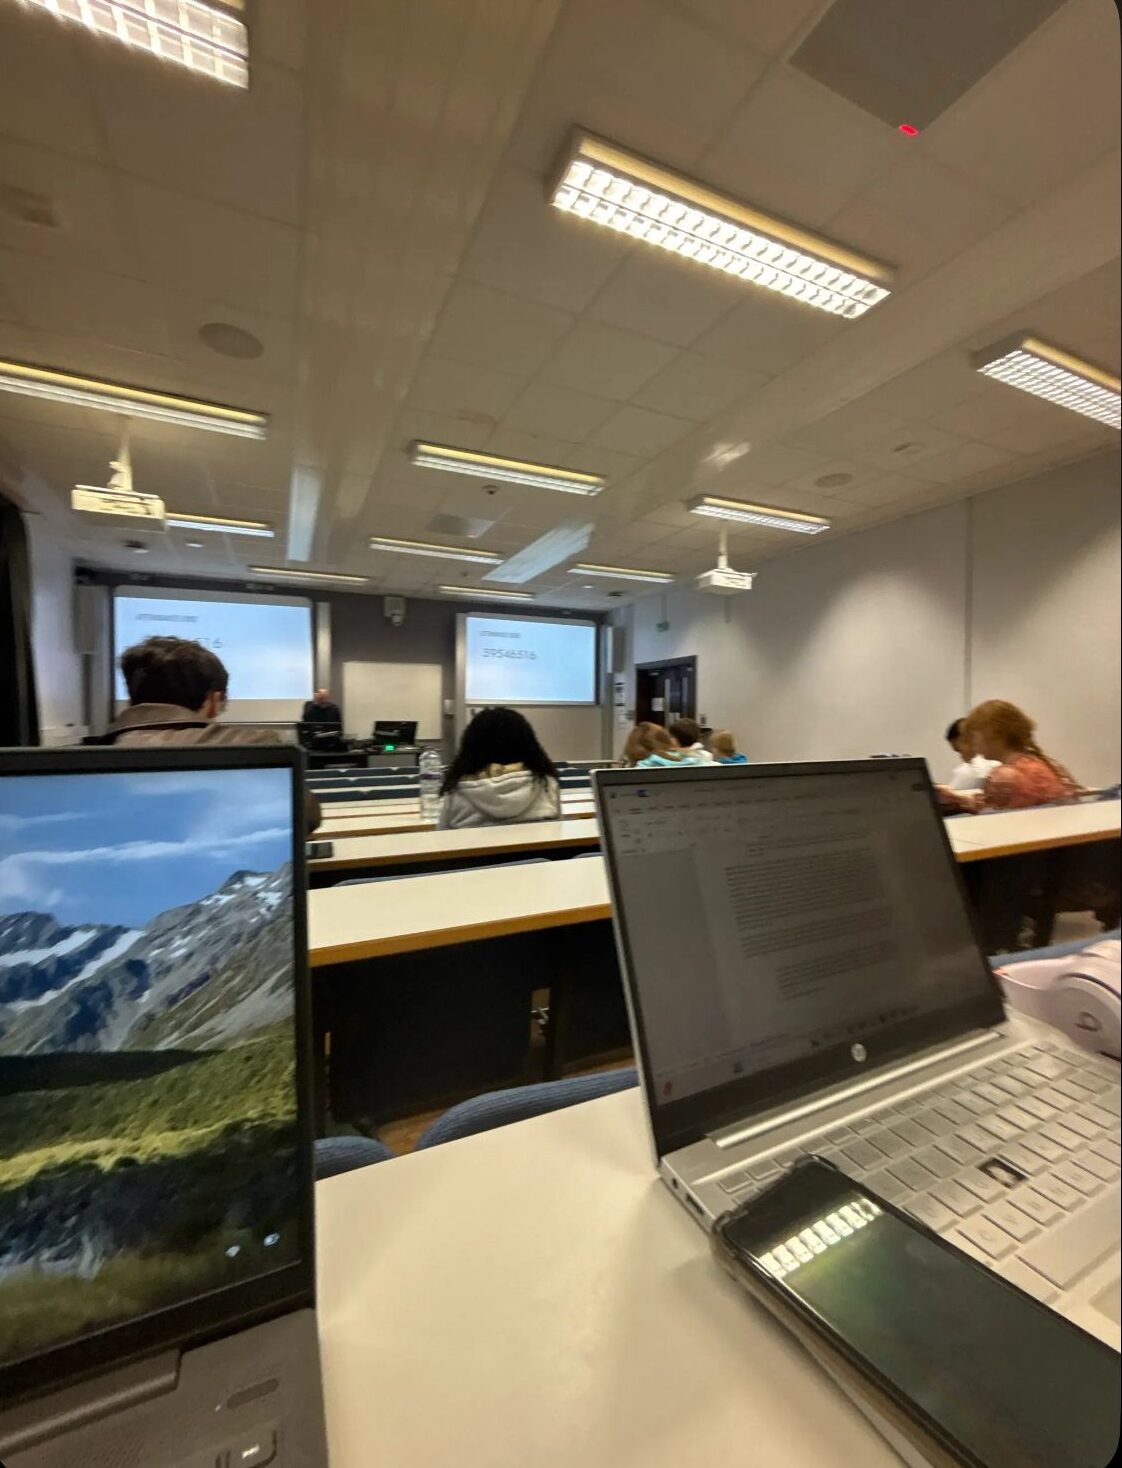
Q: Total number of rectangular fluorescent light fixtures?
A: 11